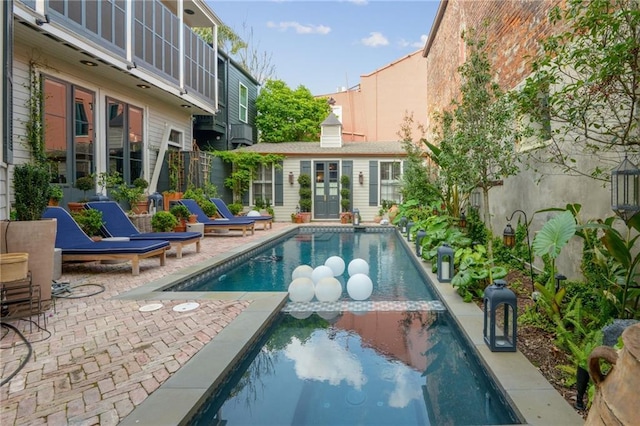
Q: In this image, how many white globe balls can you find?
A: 7